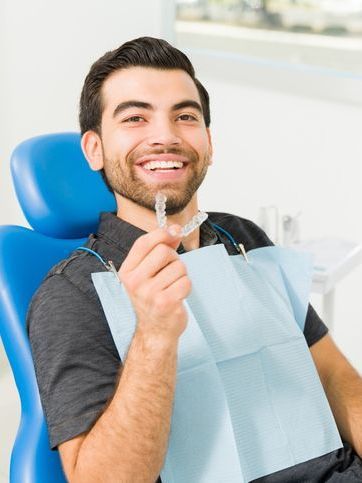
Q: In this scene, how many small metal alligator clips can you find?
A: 2